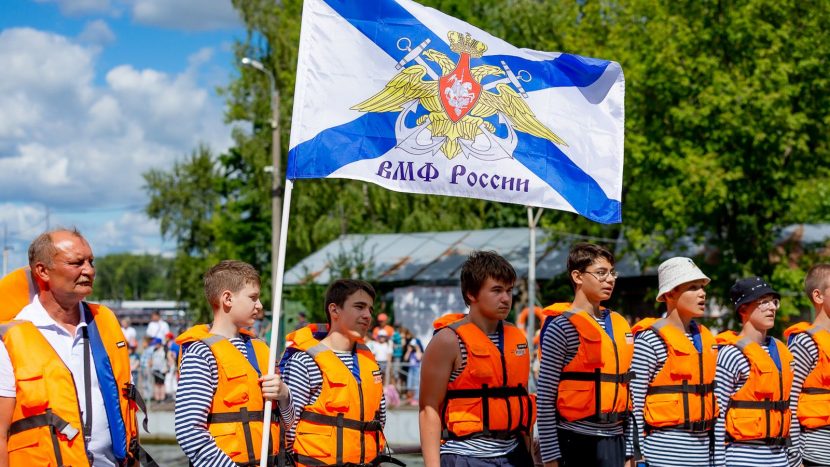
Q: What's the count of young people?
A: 7